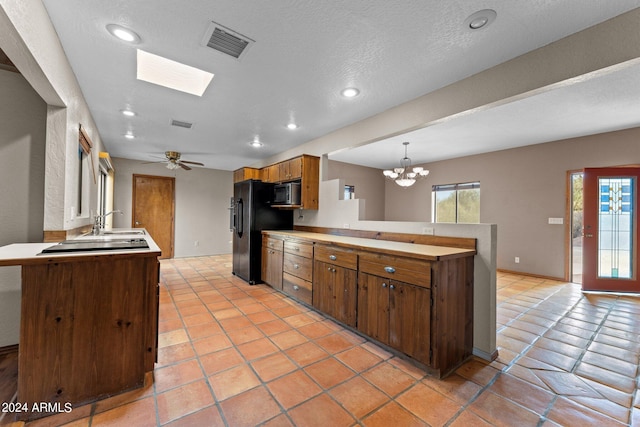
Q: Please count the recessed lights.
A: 7